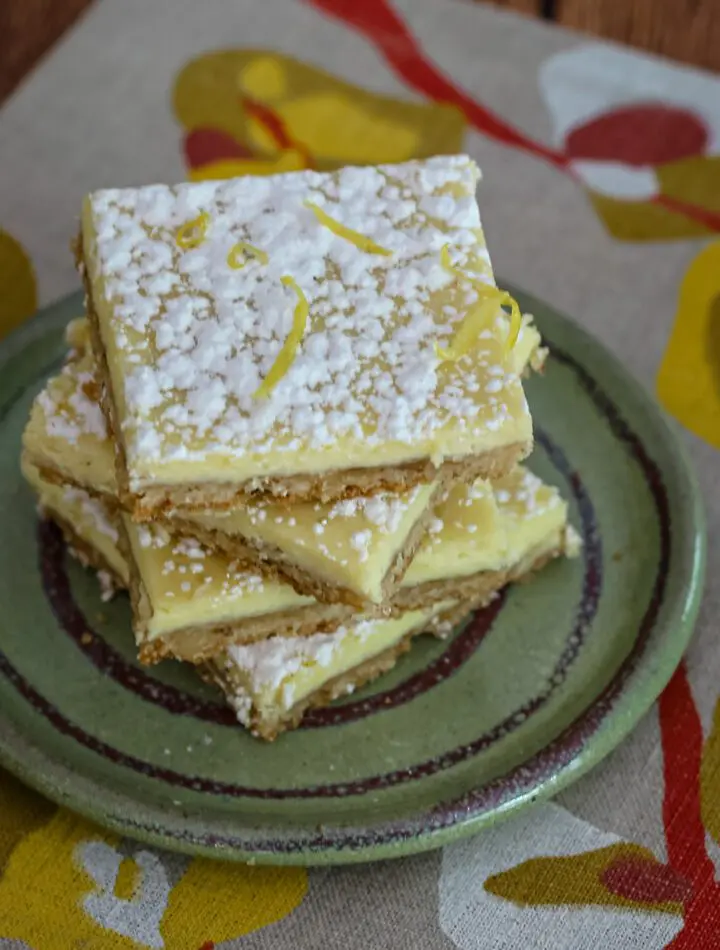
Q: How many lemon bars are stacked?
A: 4